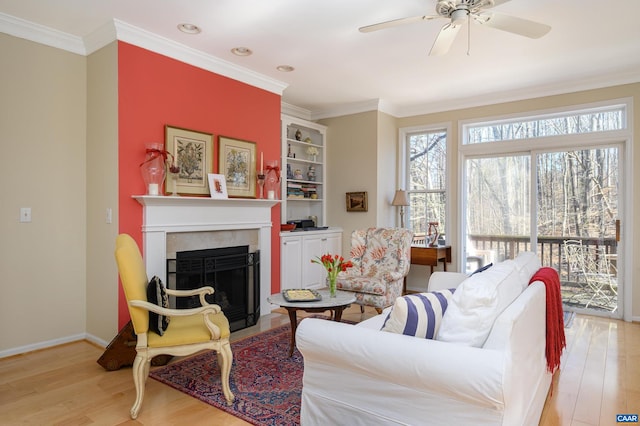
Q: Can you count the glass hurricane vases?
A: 2